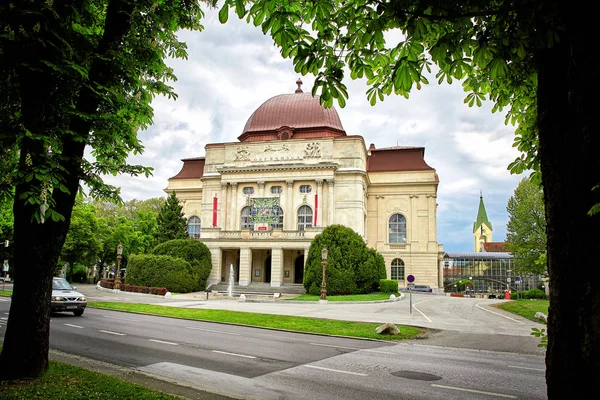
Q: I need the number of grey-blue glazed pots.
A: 0